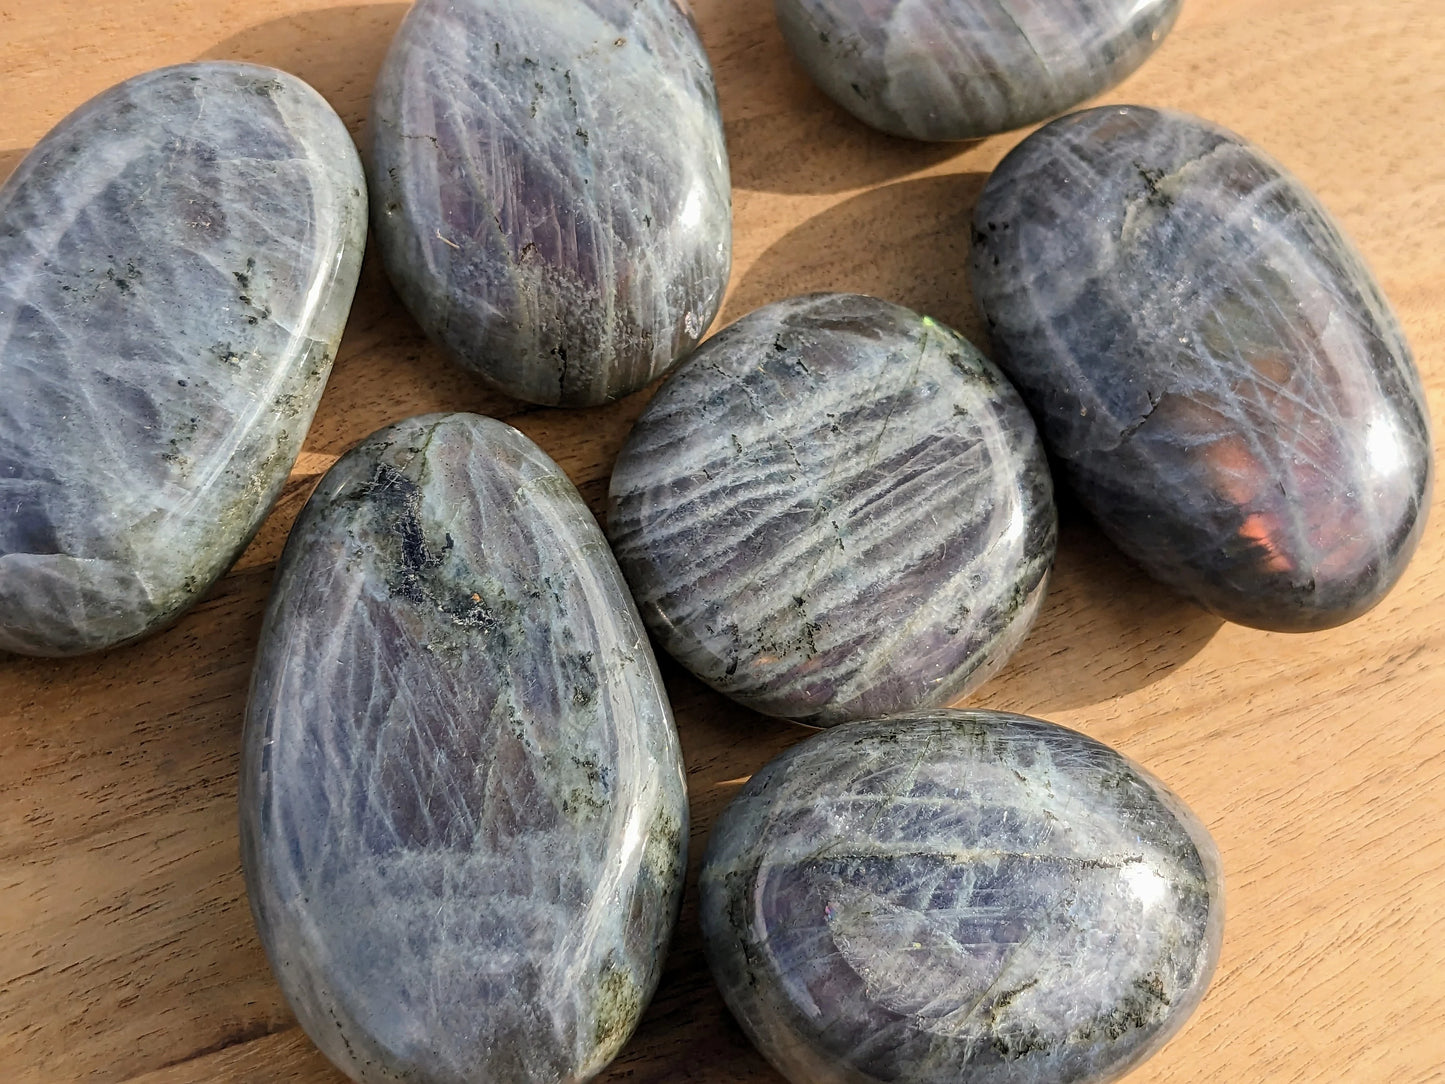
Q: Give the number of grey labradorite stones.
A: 7